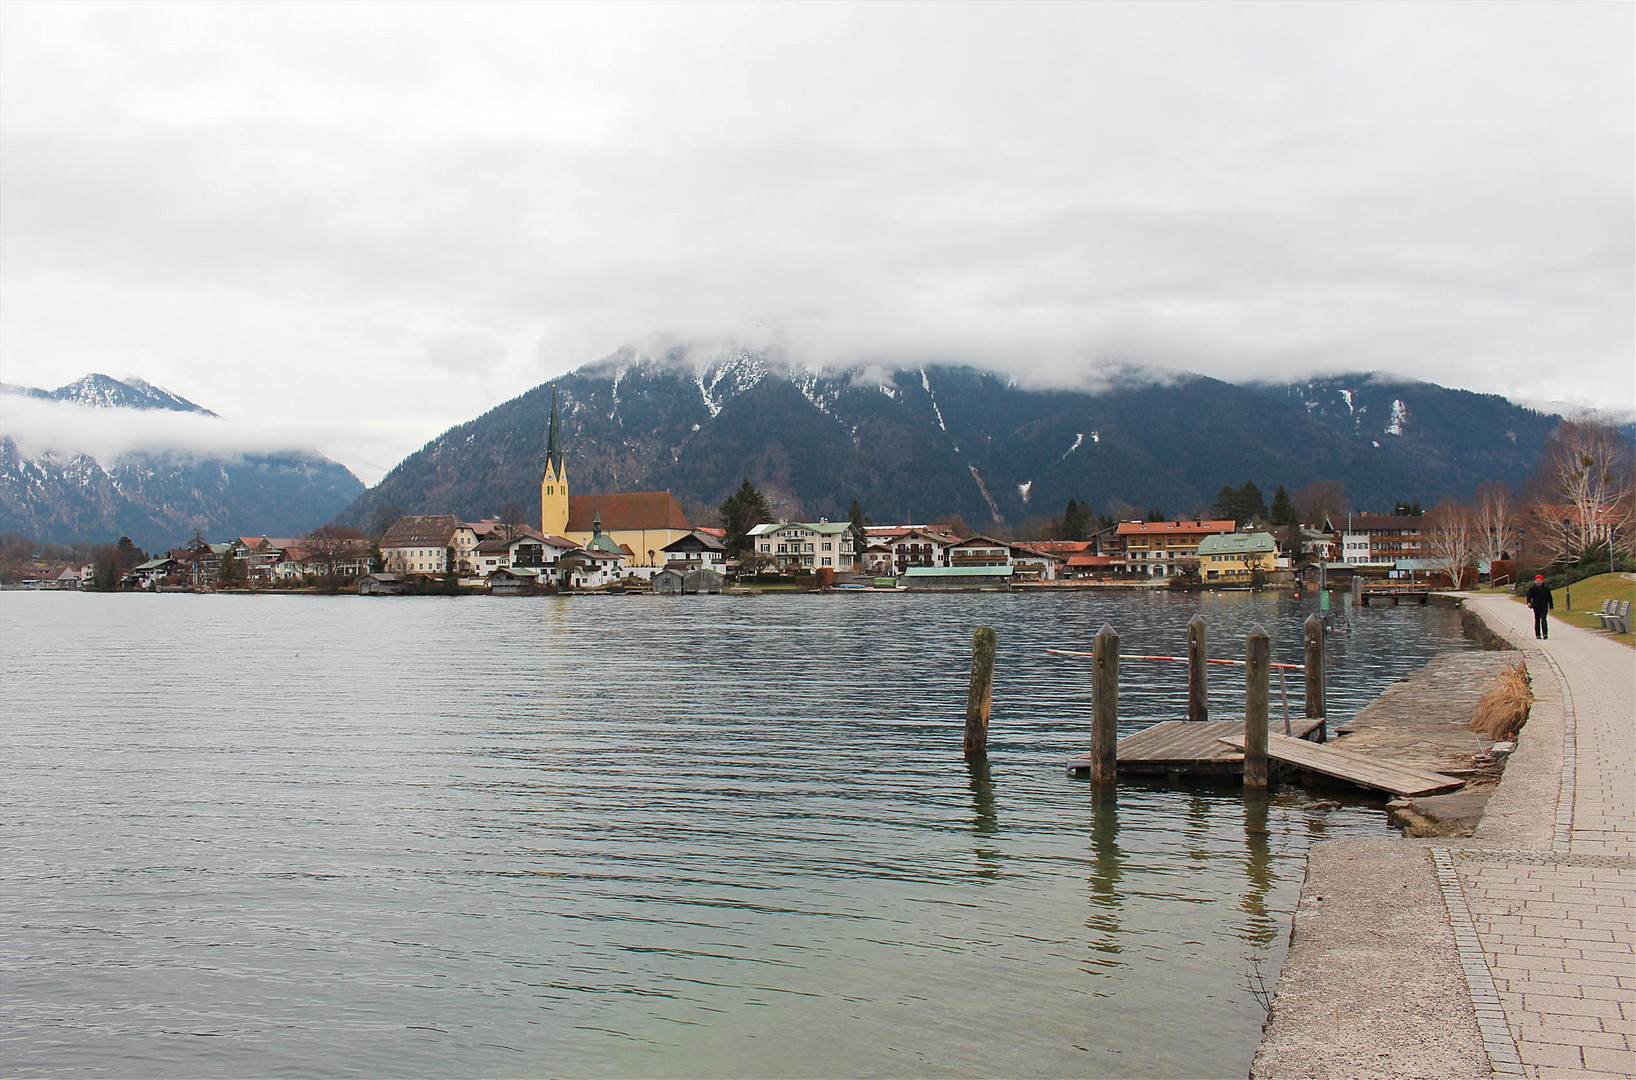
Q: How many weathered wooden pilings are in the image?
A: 5